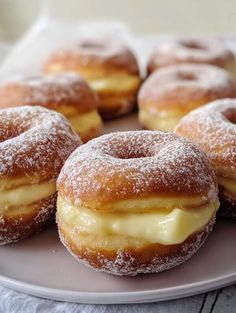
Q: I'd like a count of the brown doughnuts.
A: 7